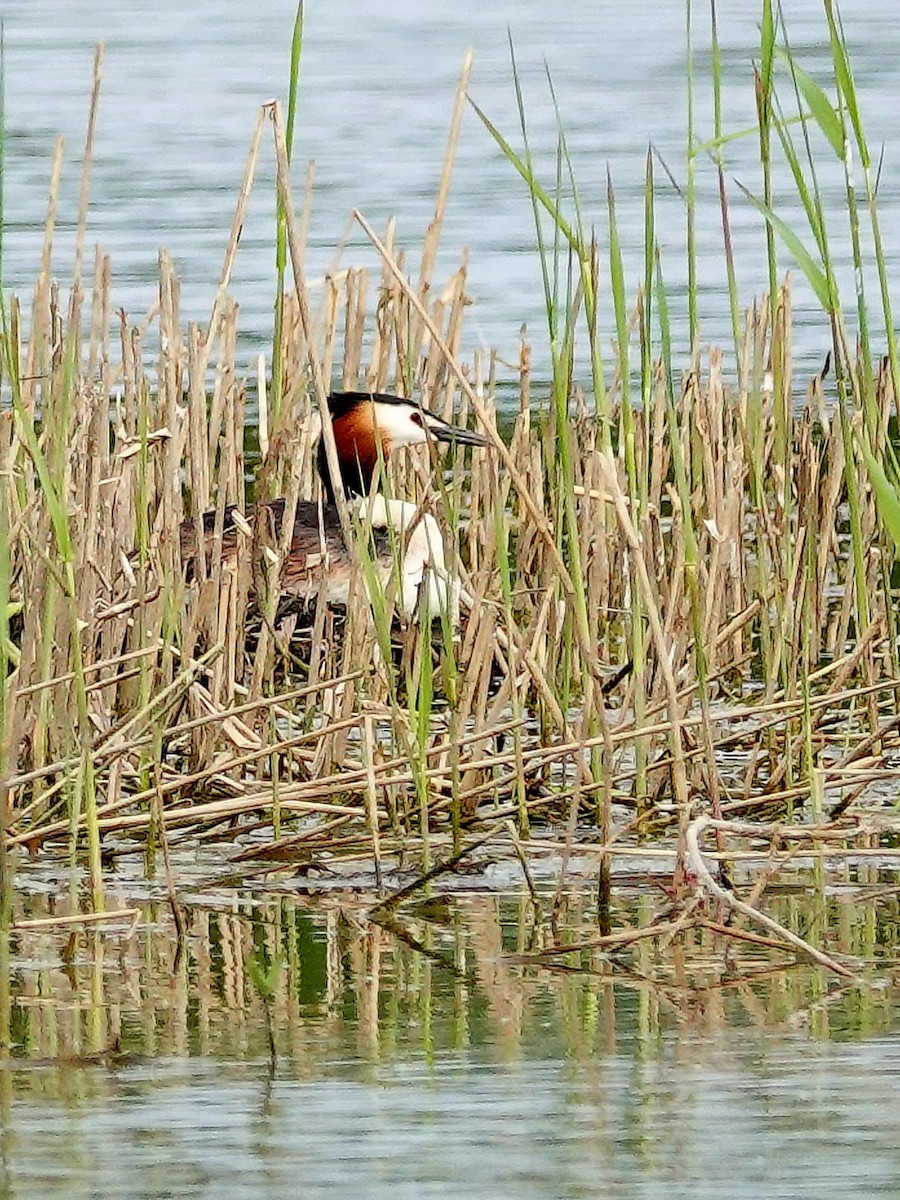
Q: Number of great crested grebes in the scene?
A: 1